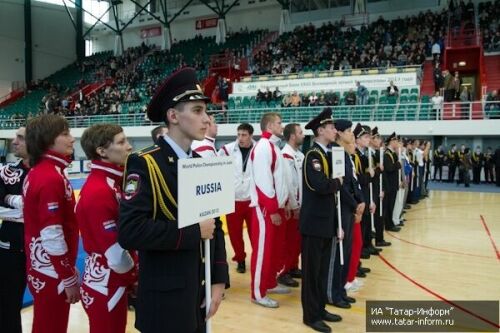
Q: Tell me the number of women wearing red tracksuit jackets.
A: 2